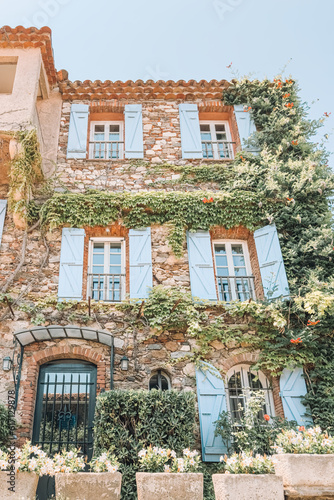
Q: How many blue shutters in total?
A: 11